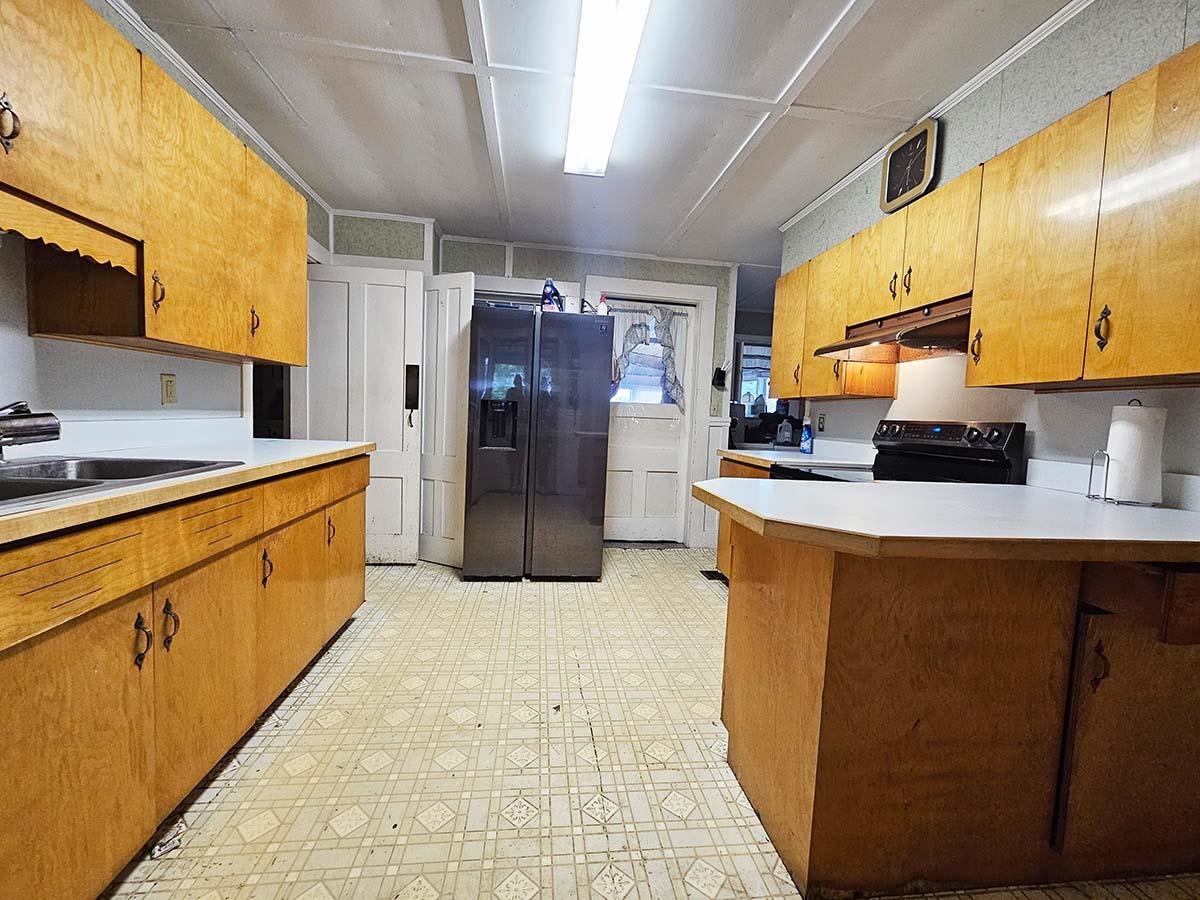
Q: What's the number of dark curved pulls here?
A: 14